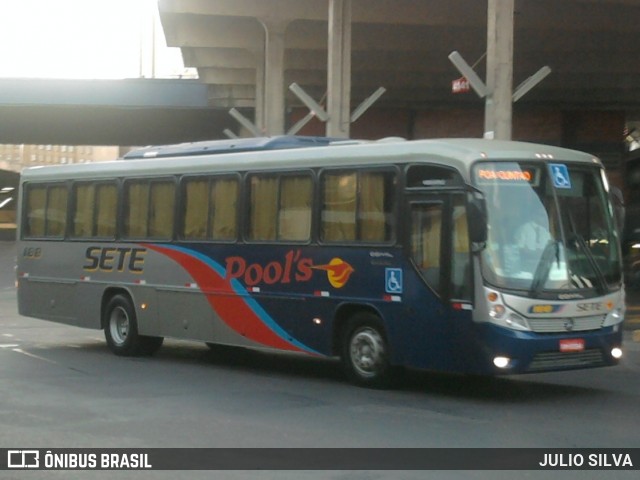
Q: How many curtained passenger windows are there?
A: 6